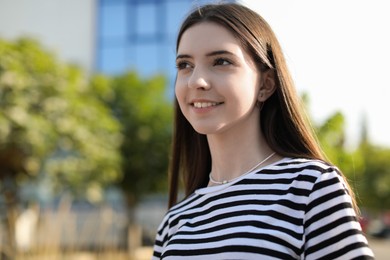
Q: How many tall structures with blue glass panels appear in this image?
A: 1